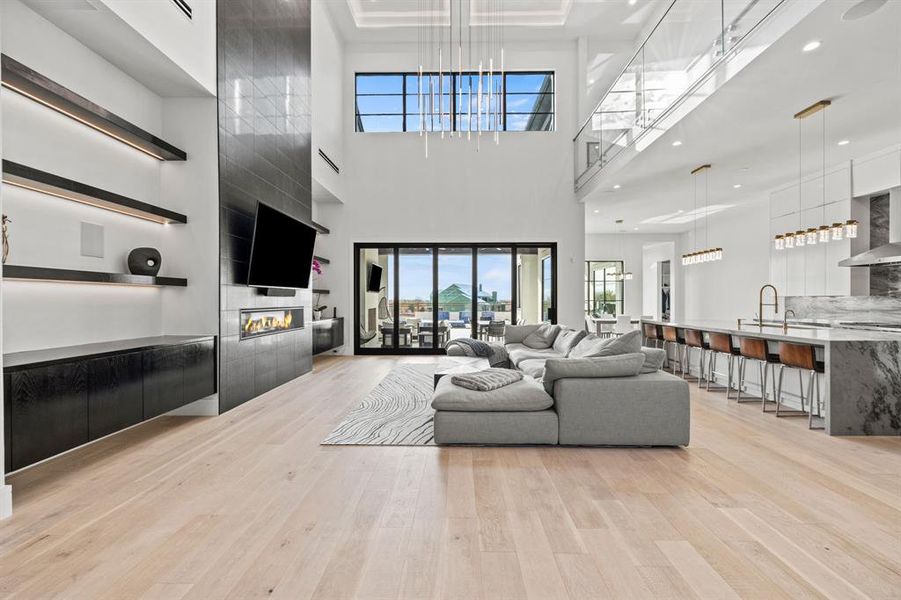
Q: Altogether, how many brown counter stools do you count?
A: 6